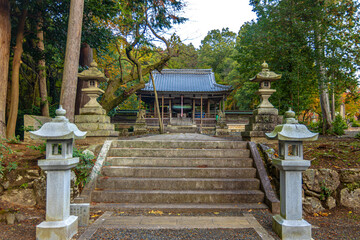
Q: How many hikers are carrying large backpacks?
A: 0